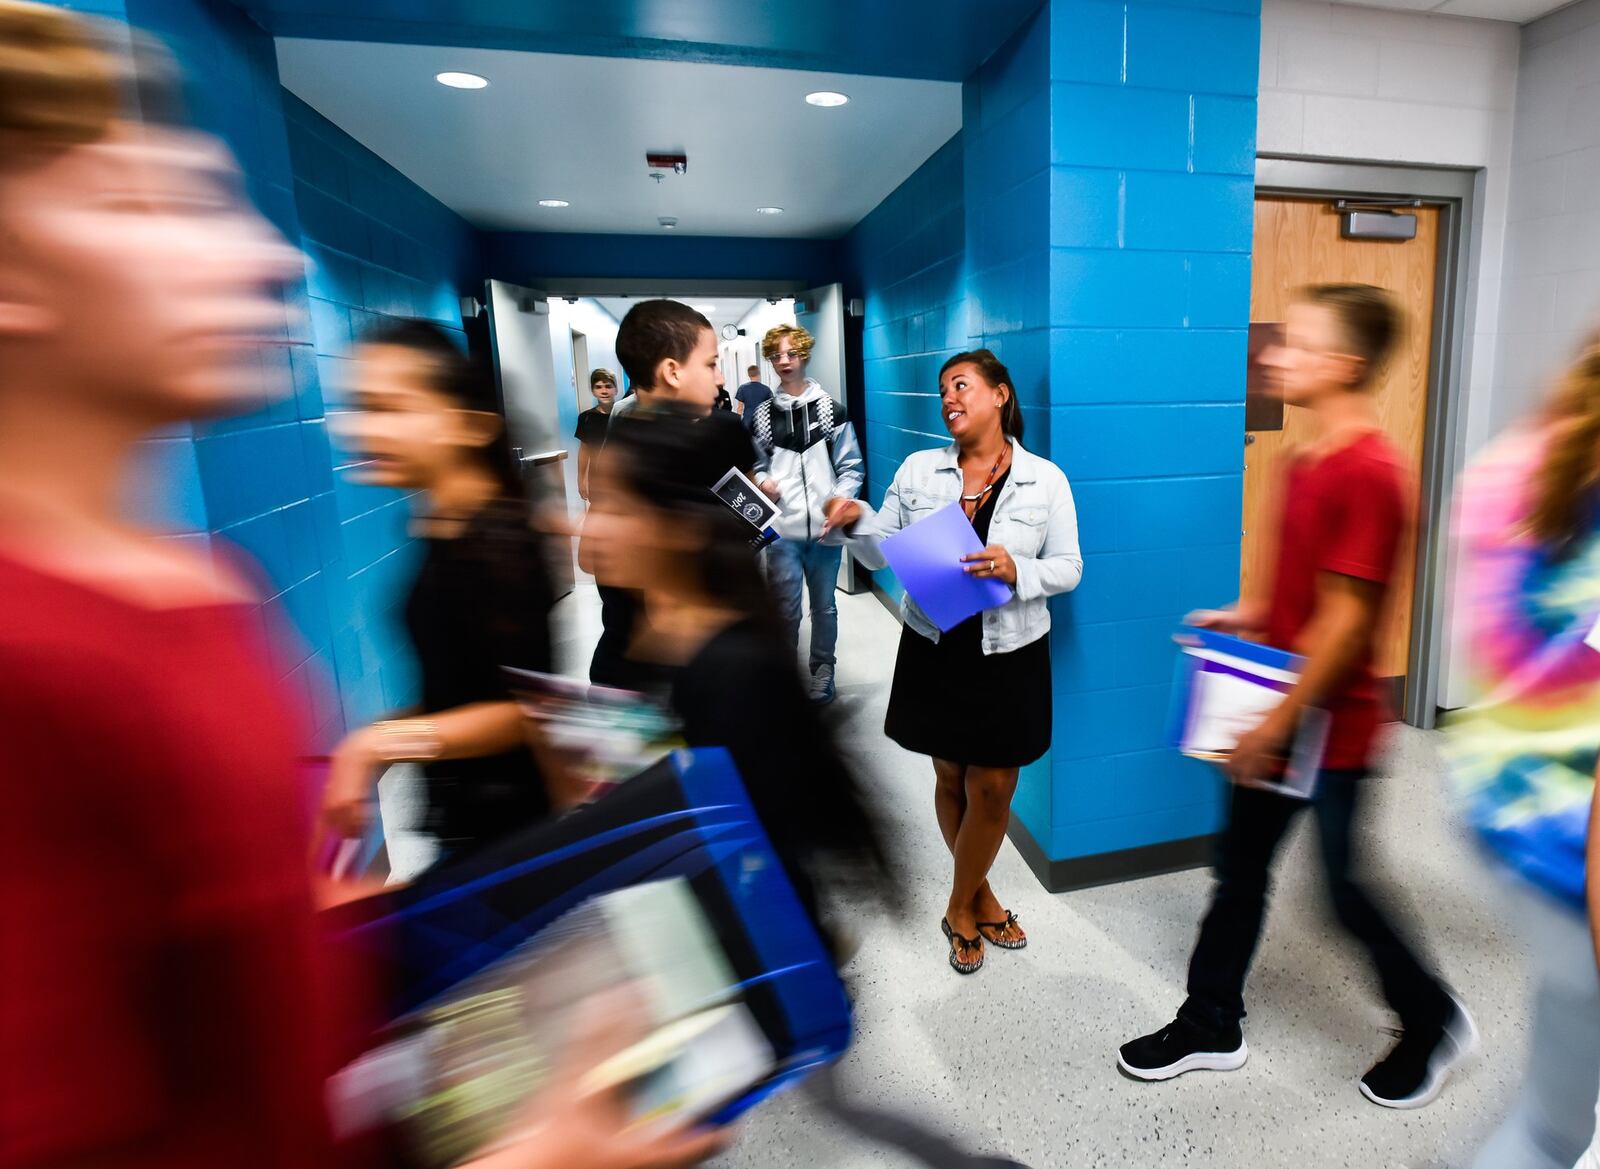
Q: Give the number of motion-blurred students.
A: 5